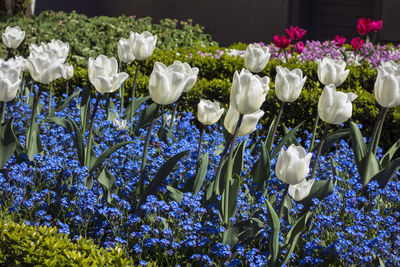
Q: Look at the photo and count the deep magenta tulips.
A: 7